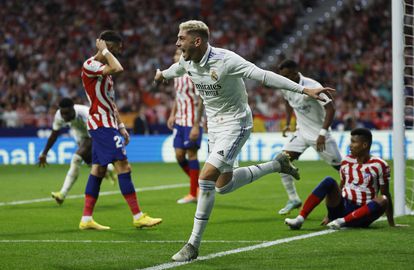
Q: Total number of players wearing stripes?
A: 3